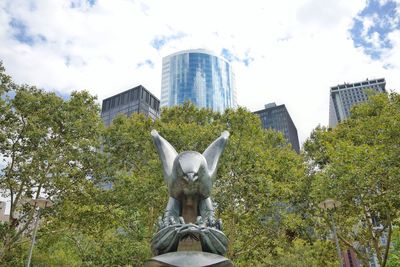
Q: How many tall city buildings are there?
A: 4